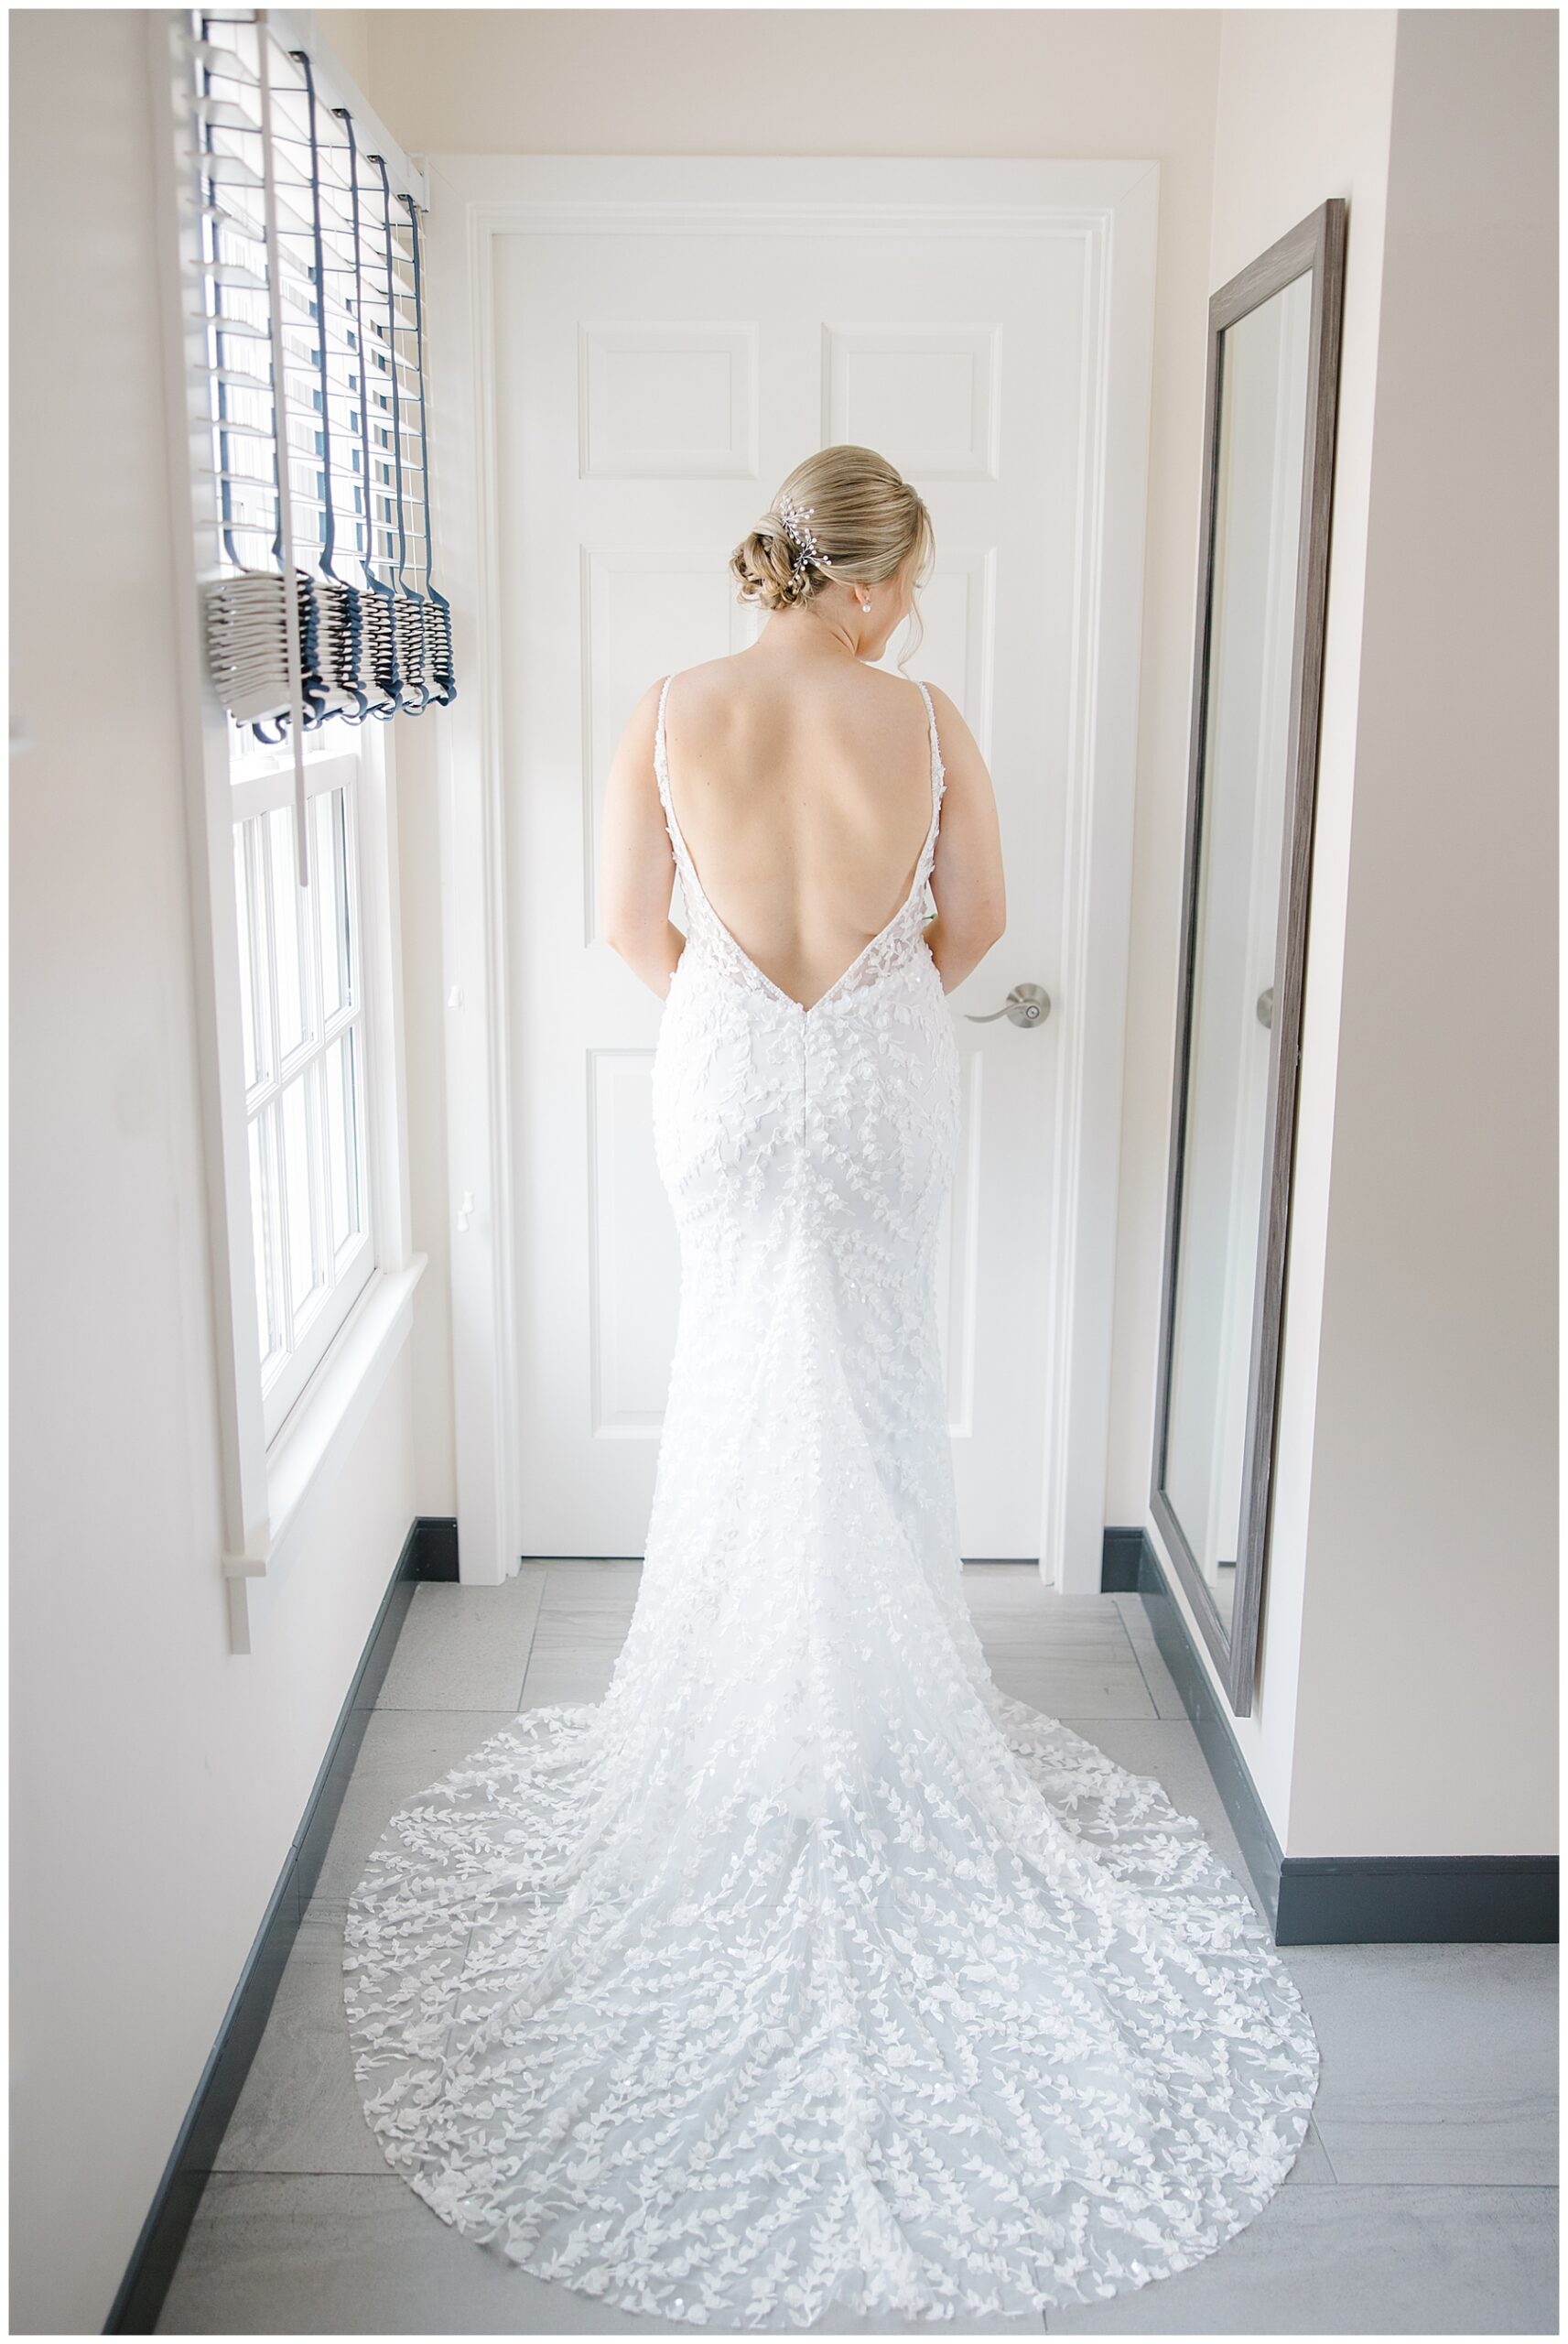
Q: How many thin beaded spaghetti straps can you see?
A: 2